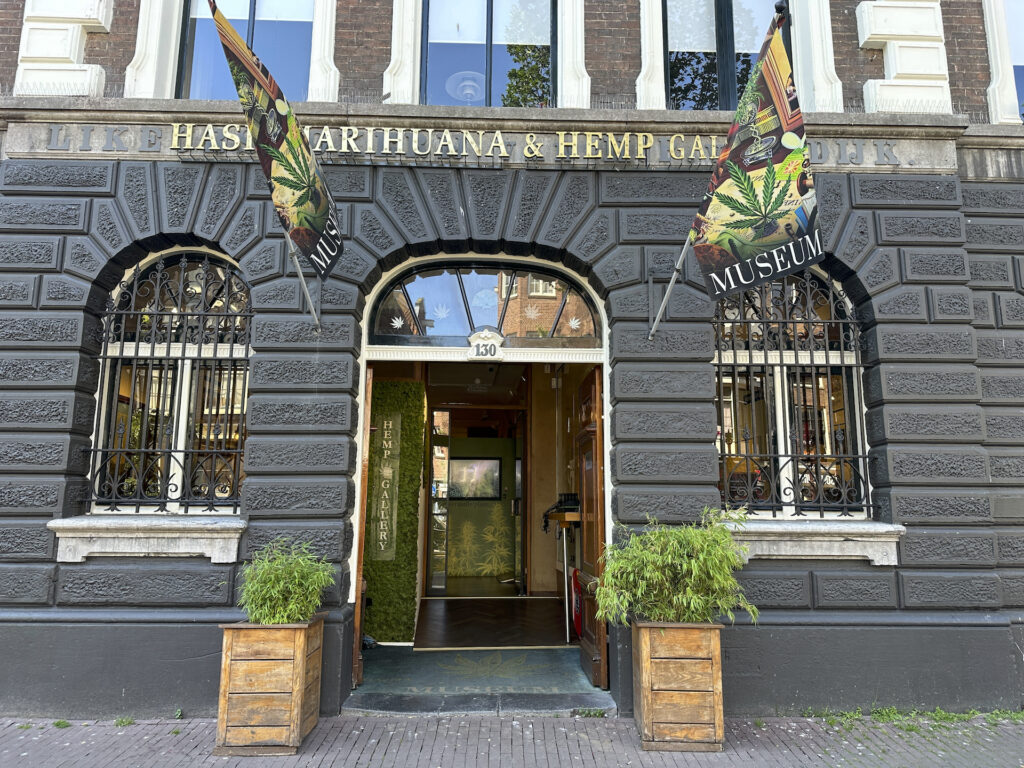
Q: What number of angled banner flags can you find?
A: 2